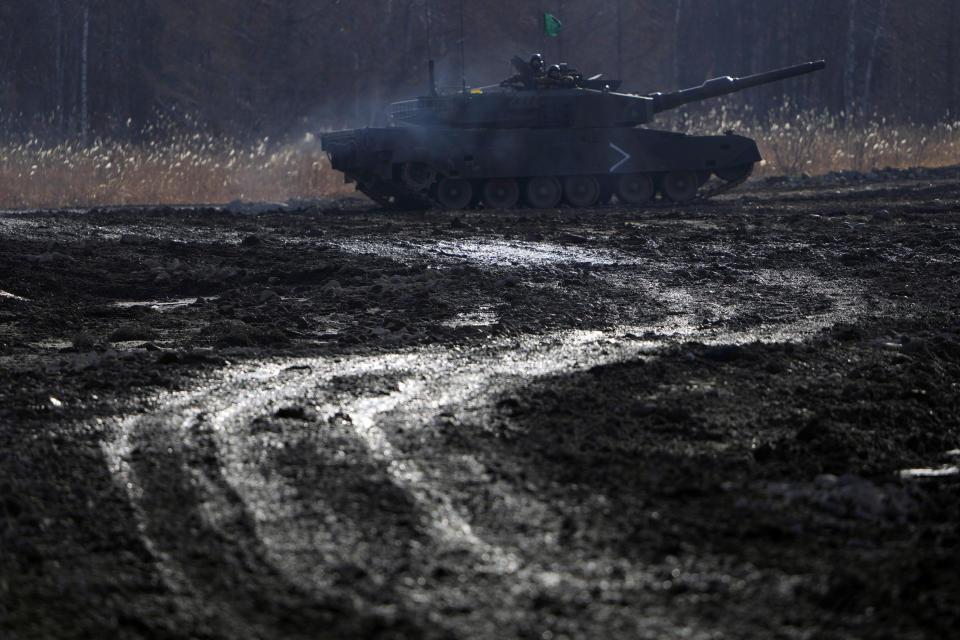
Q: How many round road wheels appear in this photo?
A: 6